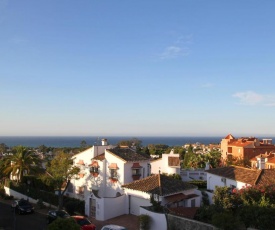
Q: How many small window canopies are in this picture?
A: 4